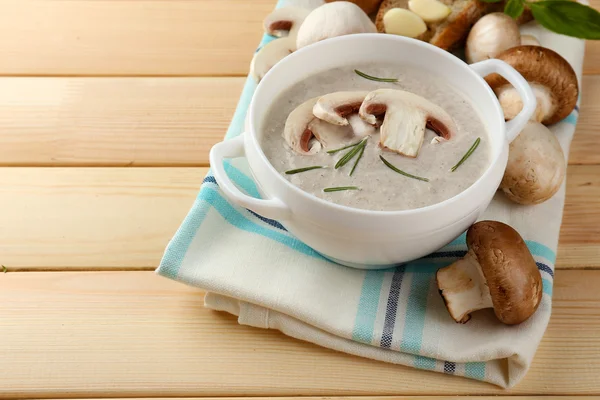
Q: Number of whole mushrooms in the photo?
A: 5